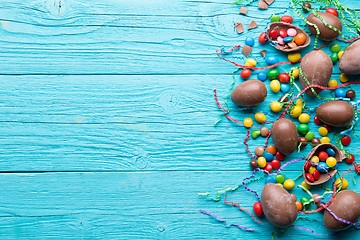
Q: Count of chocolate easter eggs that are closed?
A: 8